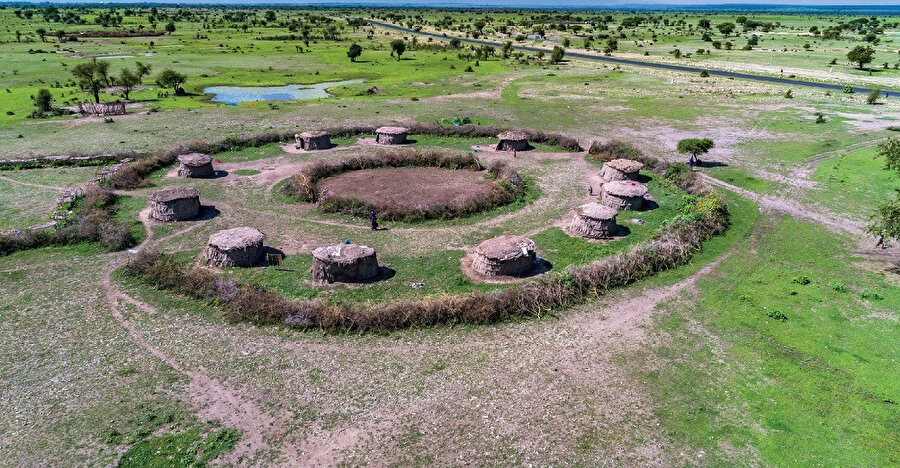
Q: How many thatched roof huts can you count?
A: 11